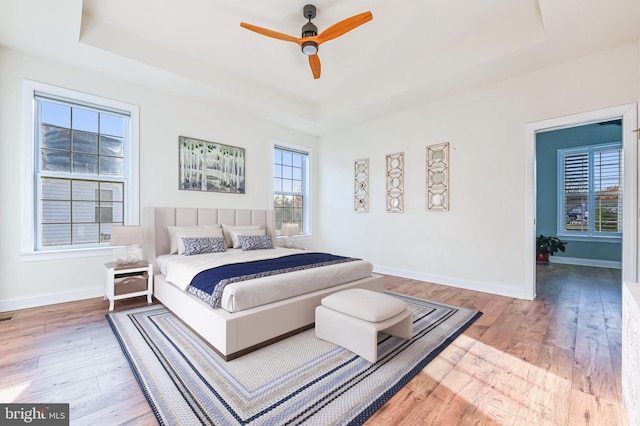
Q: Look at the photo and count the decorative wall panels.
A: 3